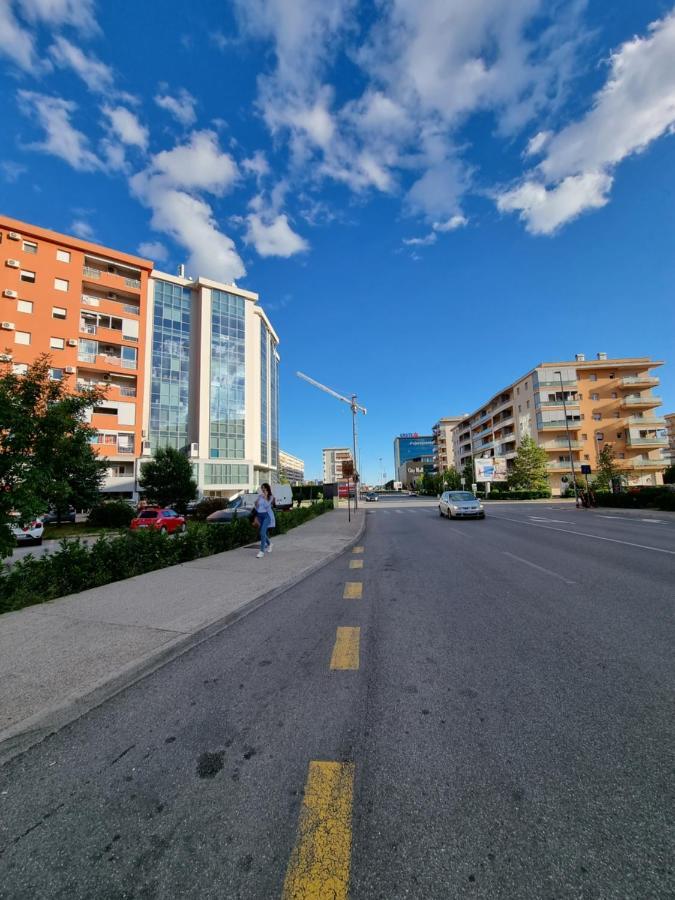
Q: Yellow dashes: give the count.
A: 5